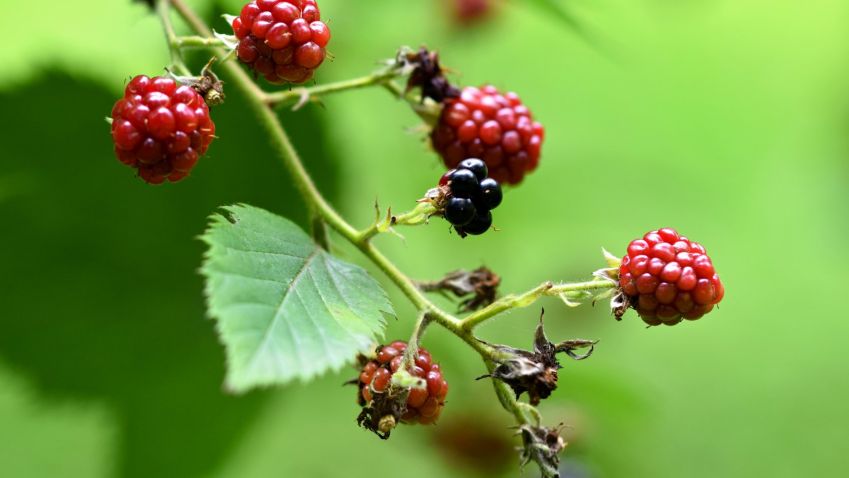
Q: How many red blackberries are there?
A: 5